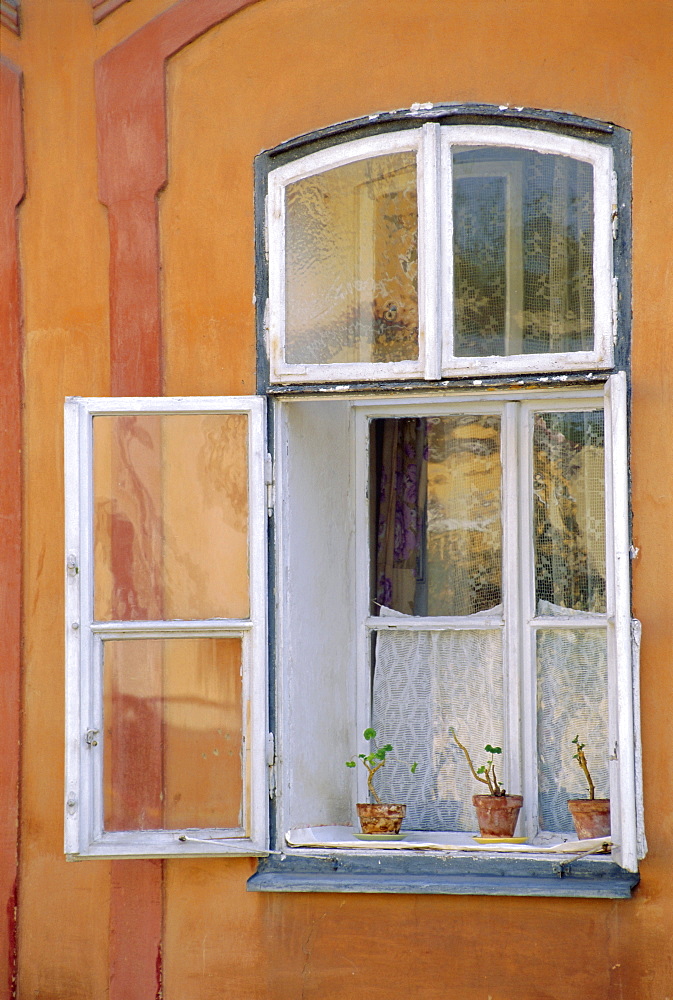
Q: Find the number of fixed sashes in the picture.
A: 2